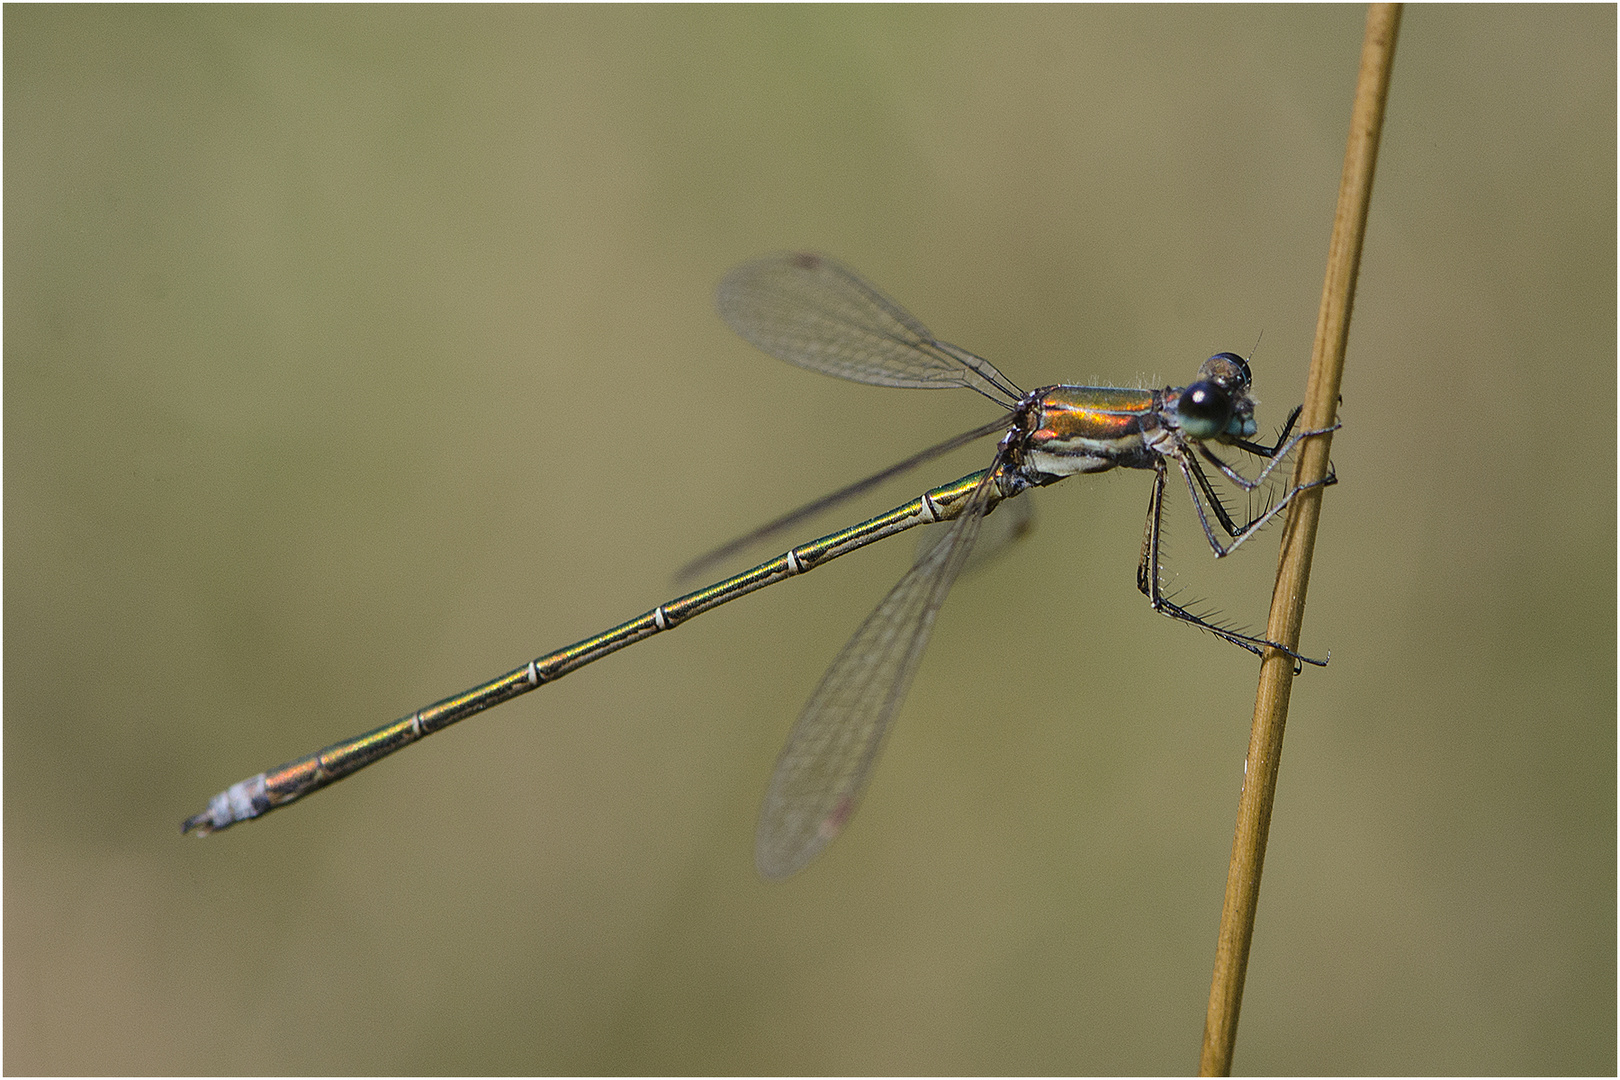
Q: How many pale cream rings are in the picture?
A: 5